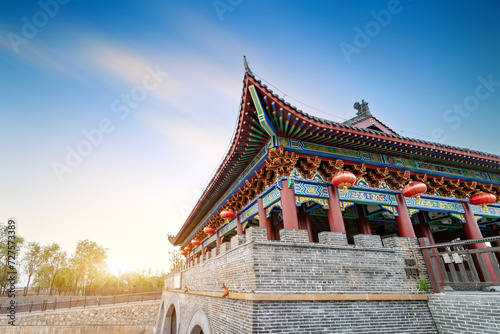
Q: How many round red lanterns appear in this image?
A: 8